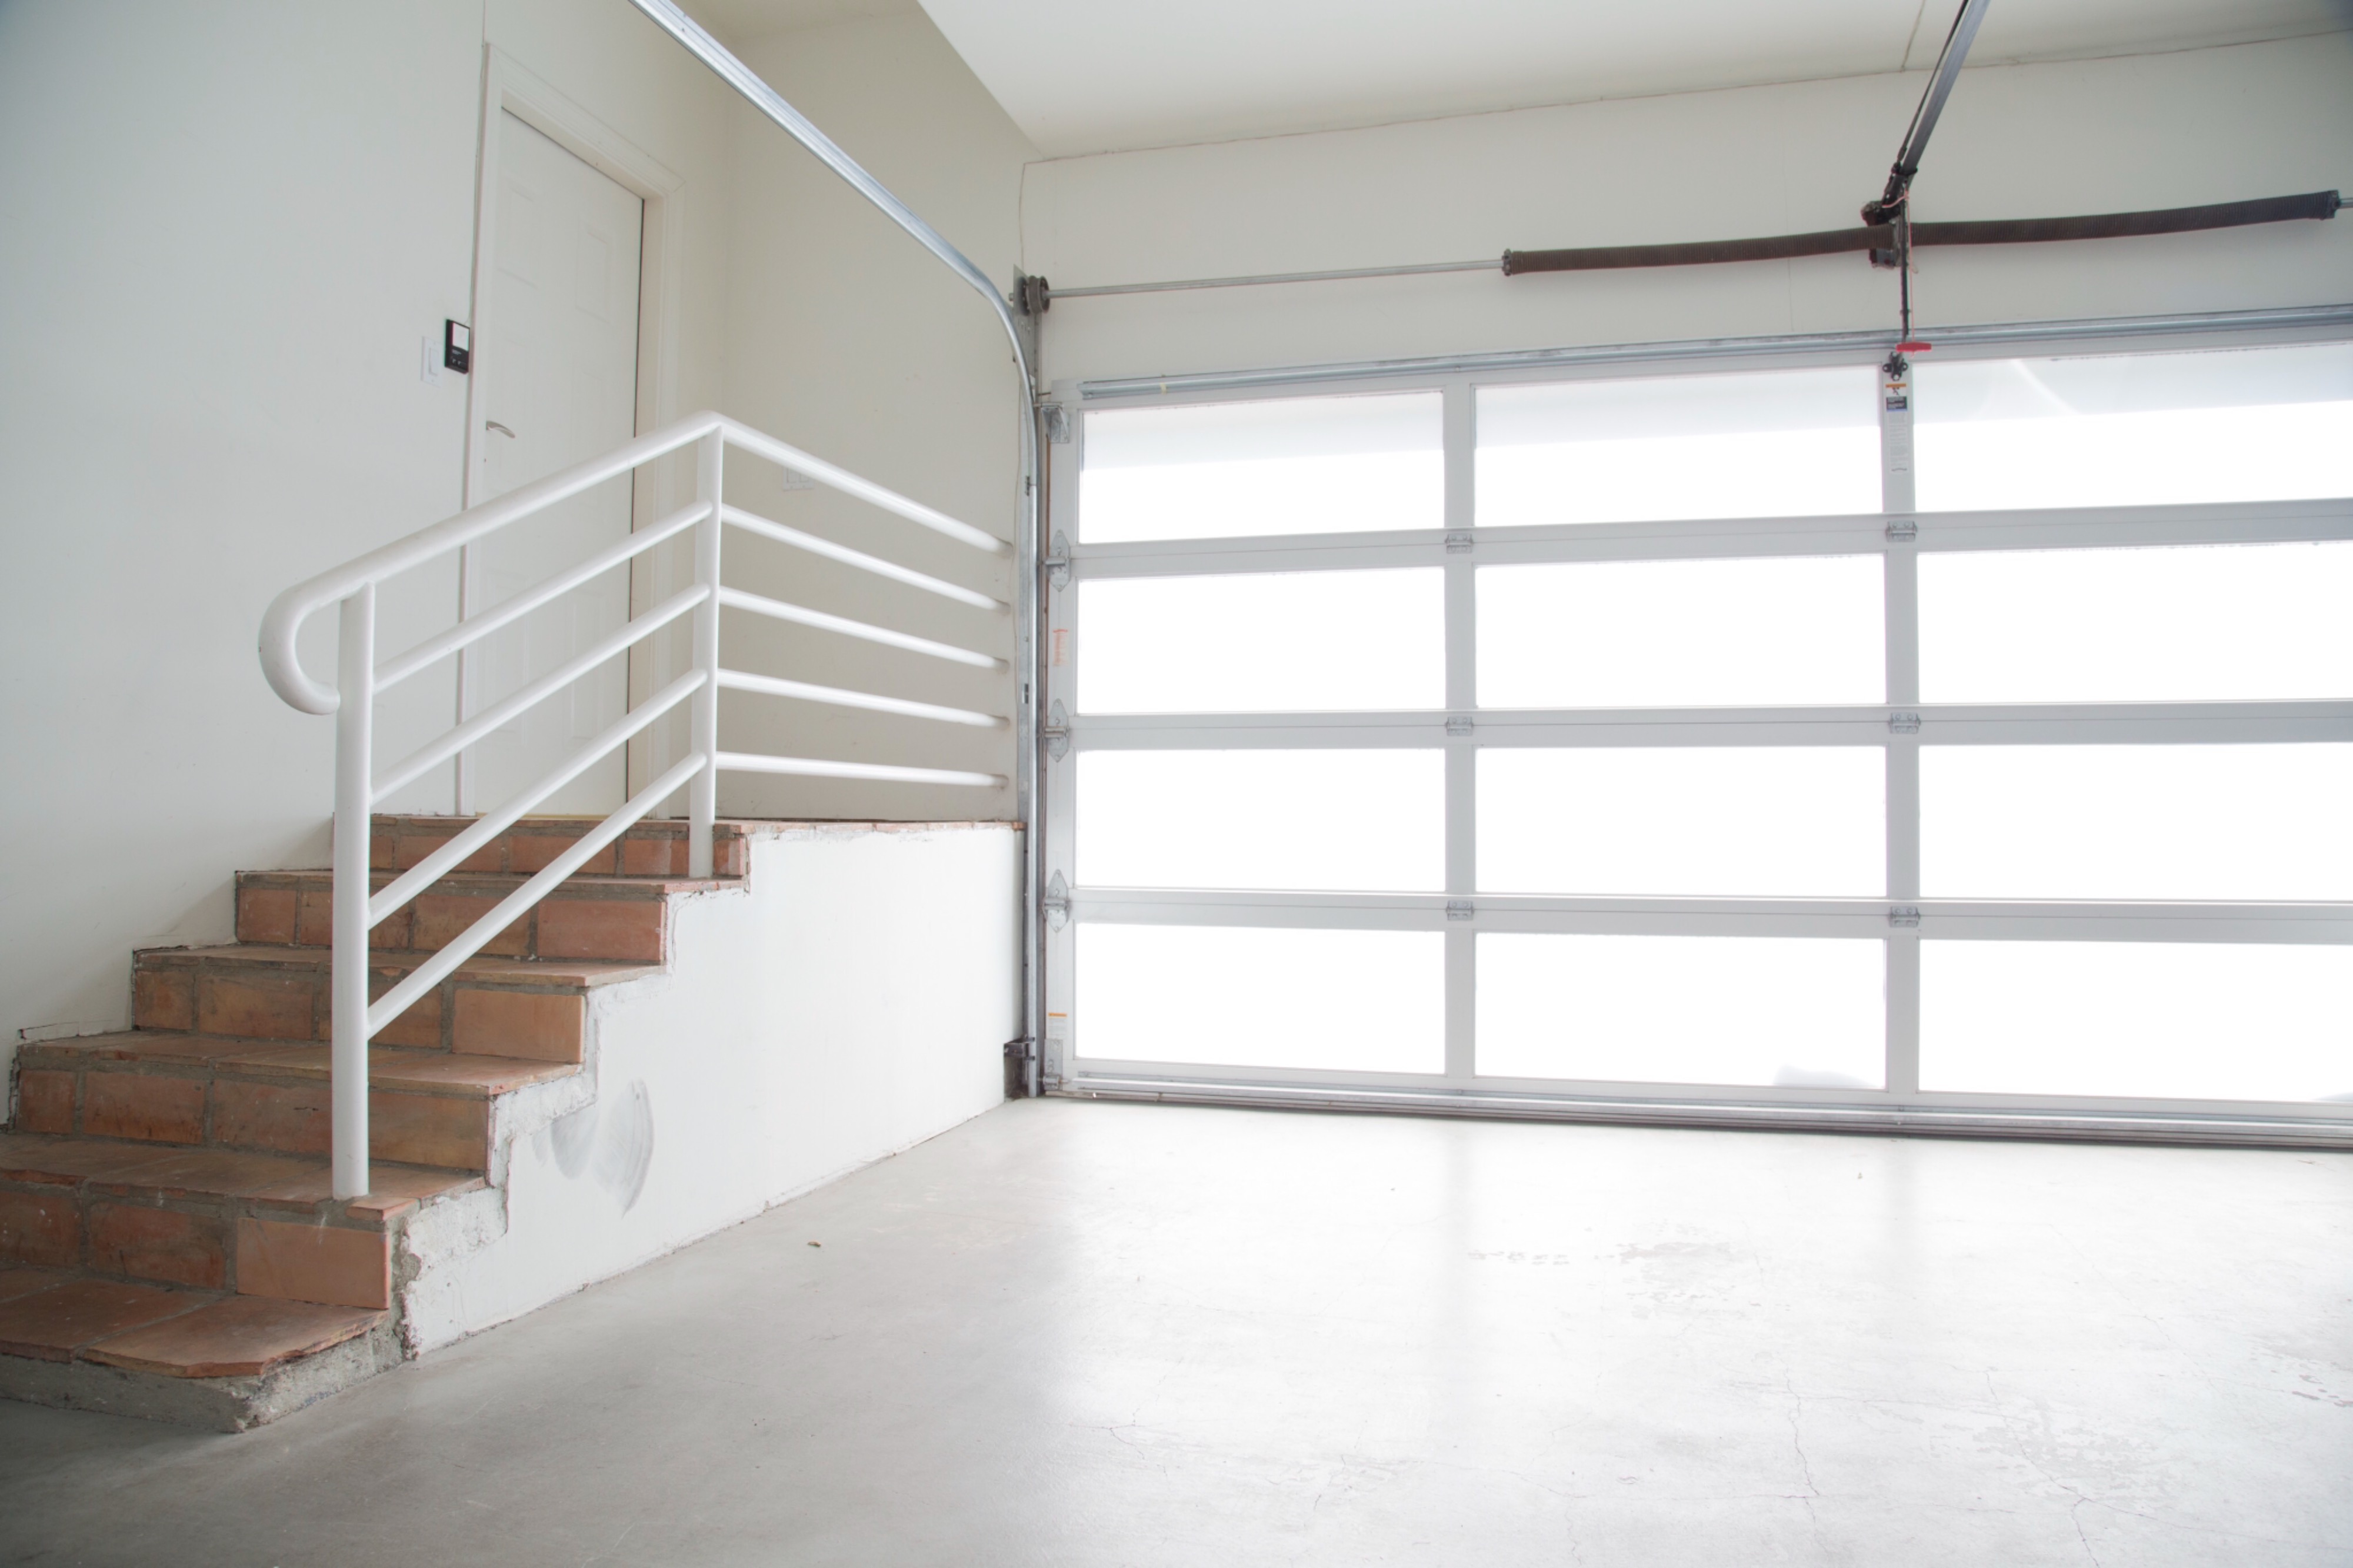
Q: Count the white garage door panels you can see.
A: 12